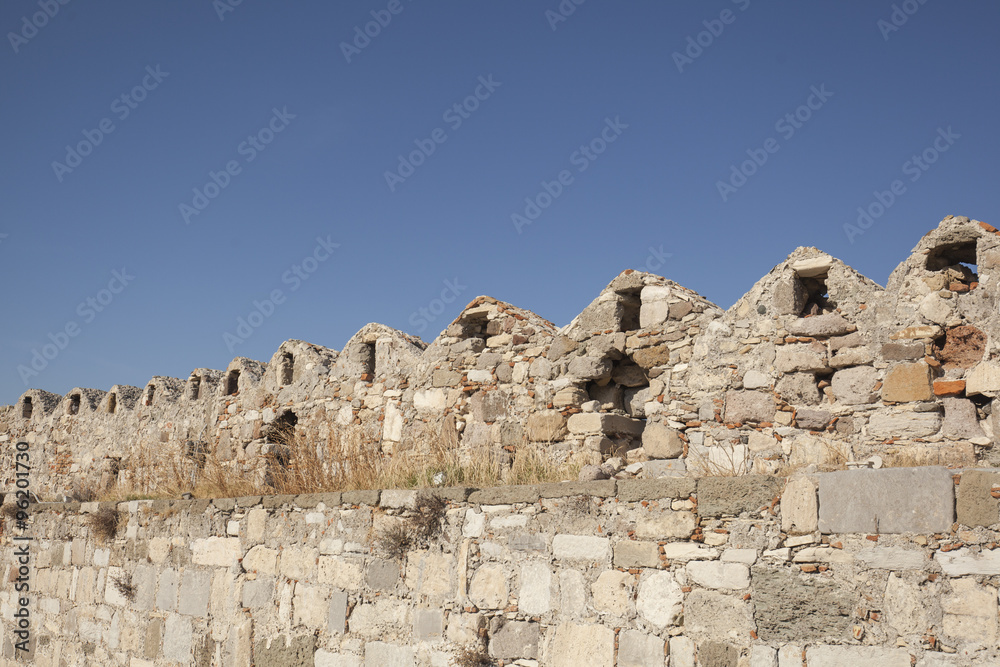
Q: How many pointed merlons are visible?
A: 12